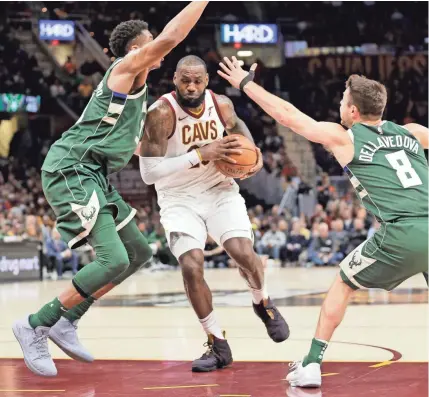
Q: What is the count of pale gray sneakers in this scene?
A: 2